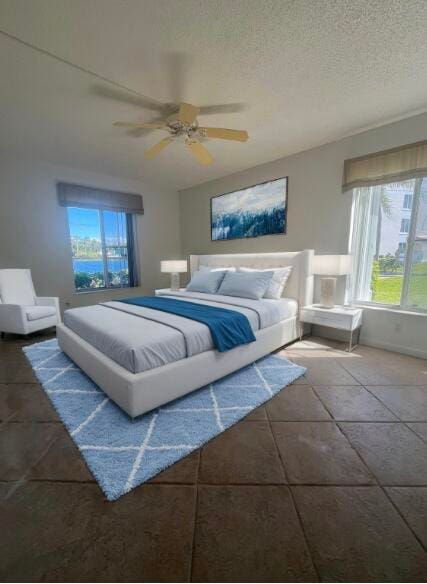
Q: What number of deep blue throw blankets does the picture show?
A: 1